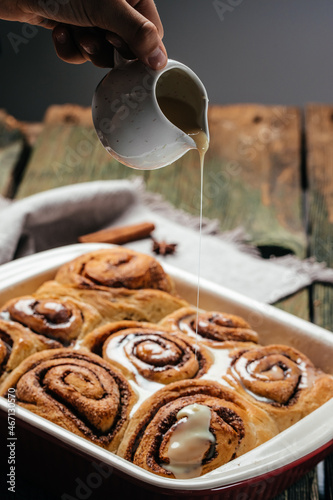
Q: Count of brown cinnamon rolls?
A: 8